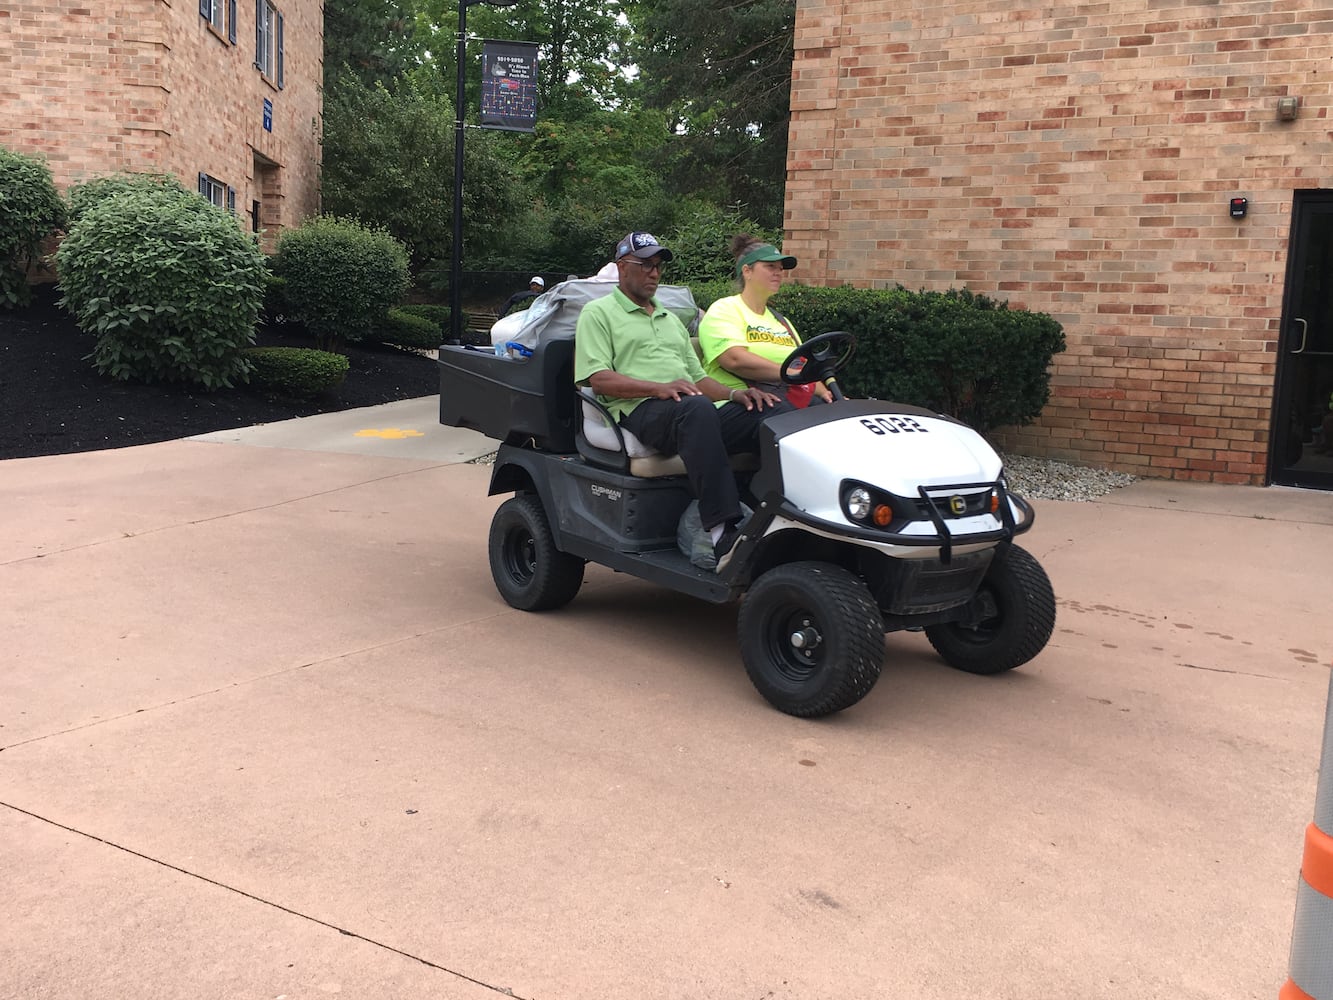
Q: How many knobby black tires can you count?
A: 3